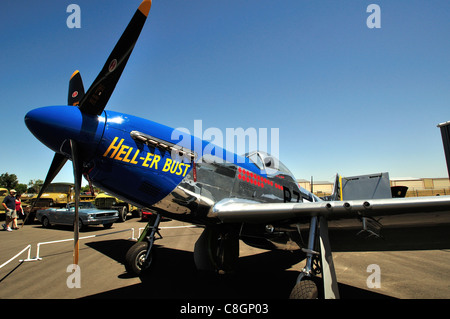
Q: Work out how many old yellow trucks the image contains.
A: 3